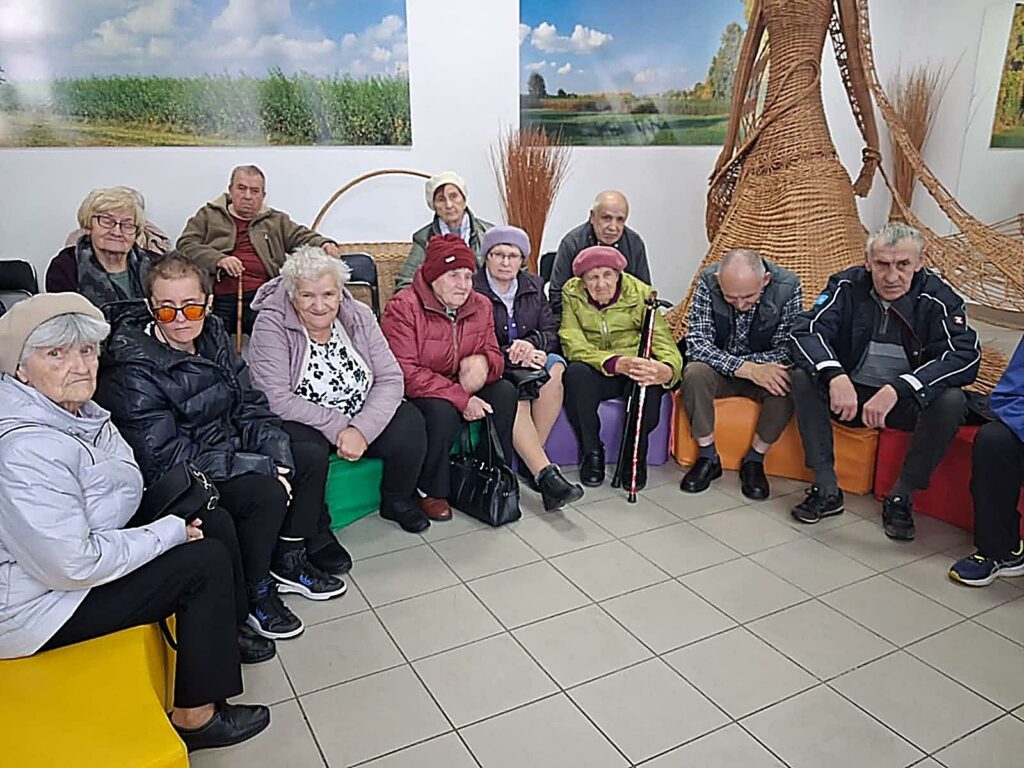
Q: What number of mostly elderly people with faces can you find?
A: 12